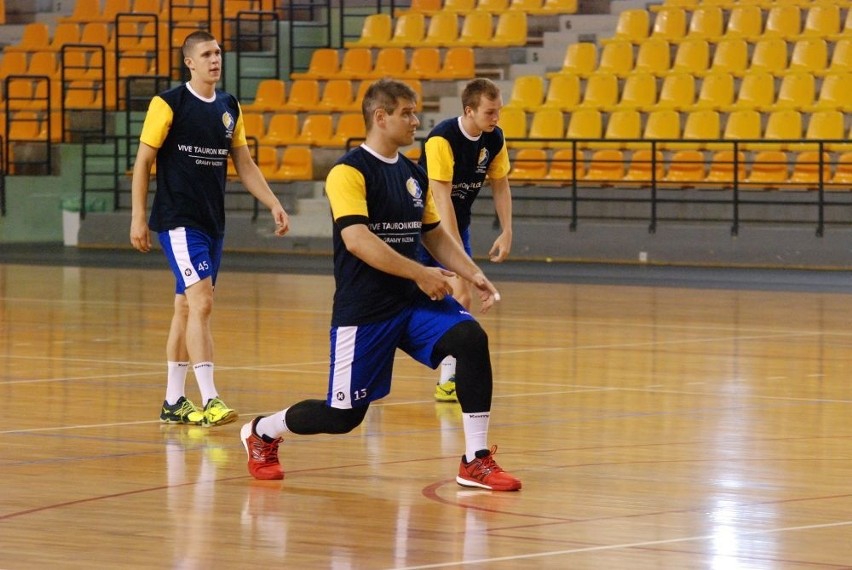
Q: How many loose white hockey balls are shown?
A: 0